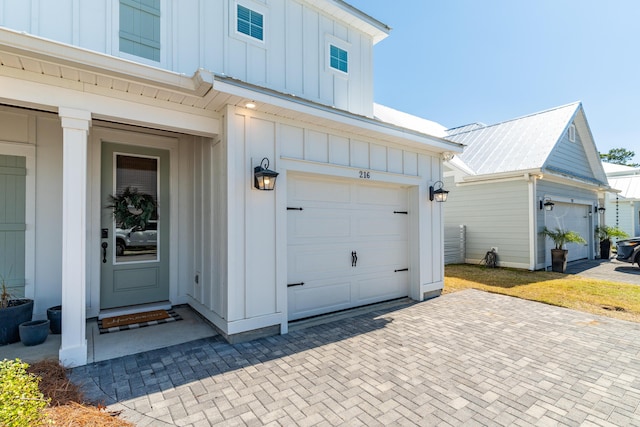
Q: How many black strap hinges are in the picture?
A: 4